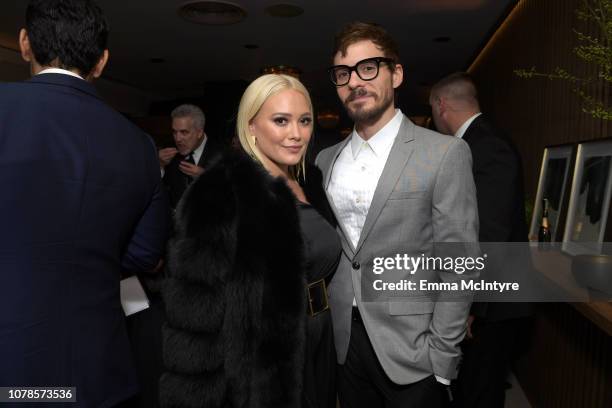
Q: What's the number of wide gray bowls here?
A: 1